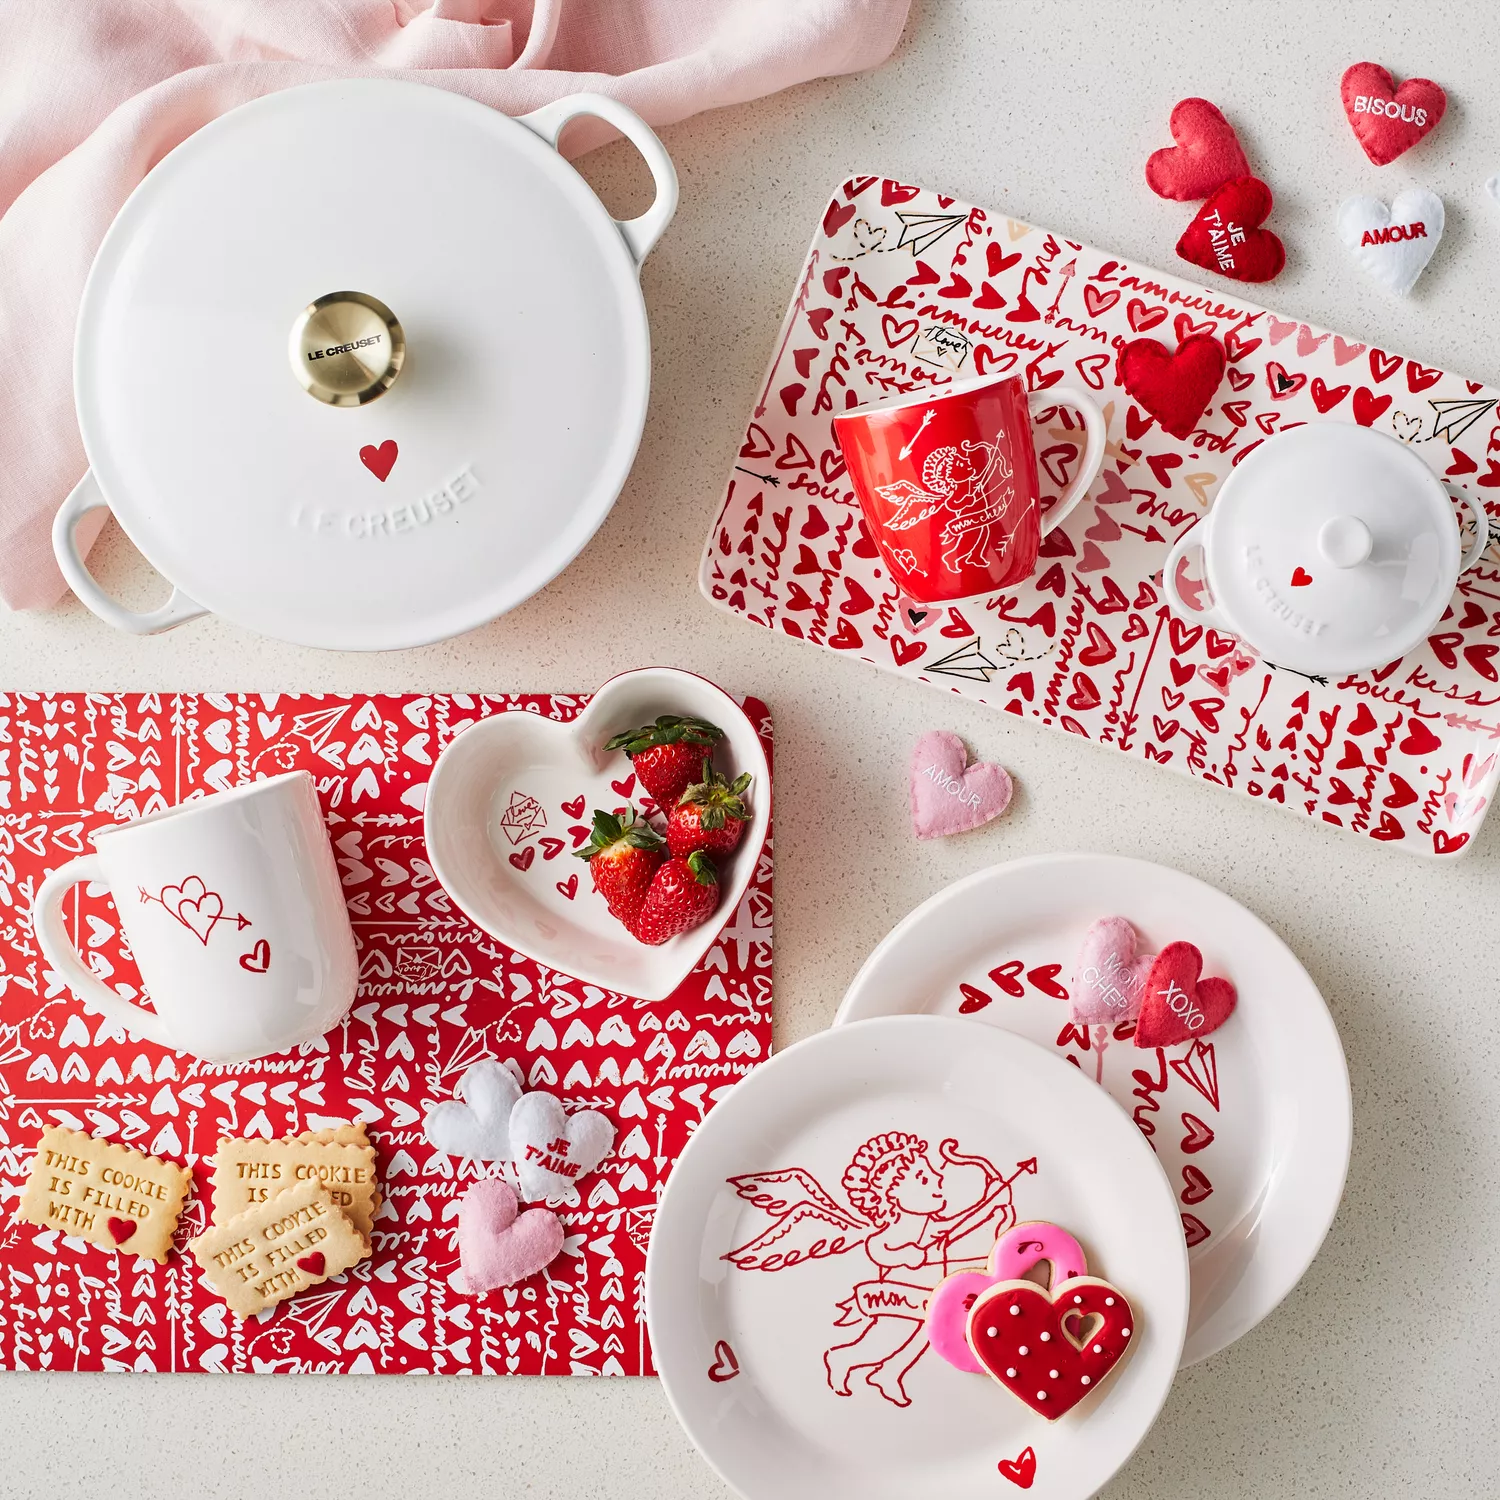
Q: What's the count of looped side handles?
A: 6